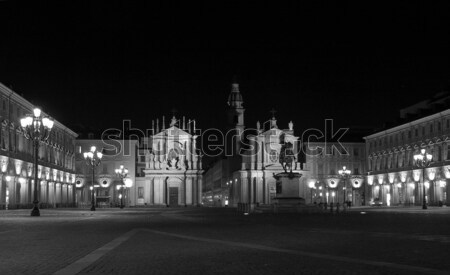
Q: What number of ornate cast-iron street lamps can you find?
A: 5